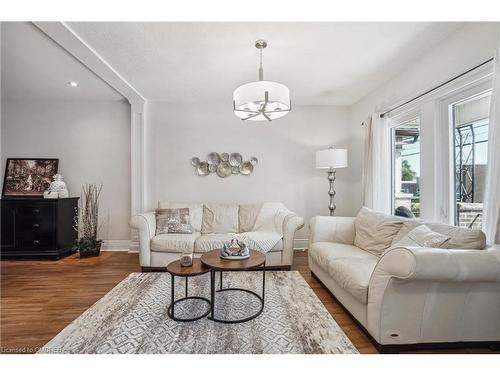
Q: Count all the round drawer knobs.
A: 3